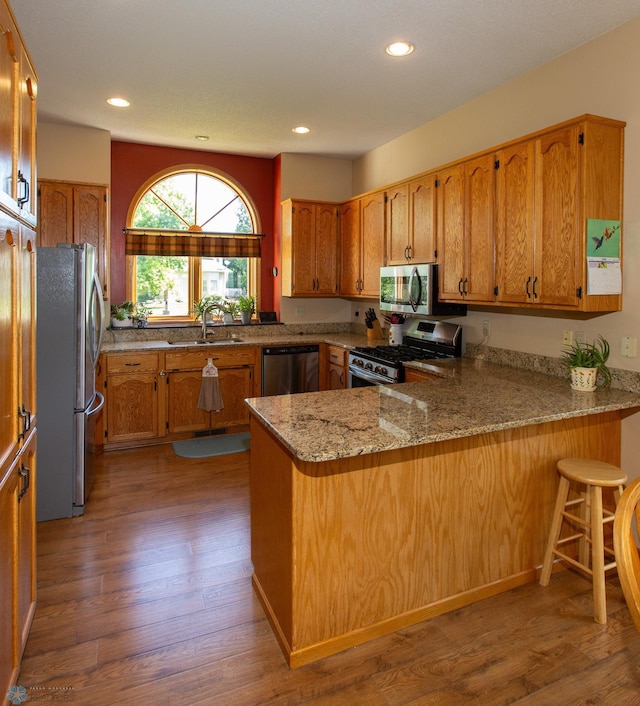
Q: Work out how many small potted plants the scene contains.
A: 6